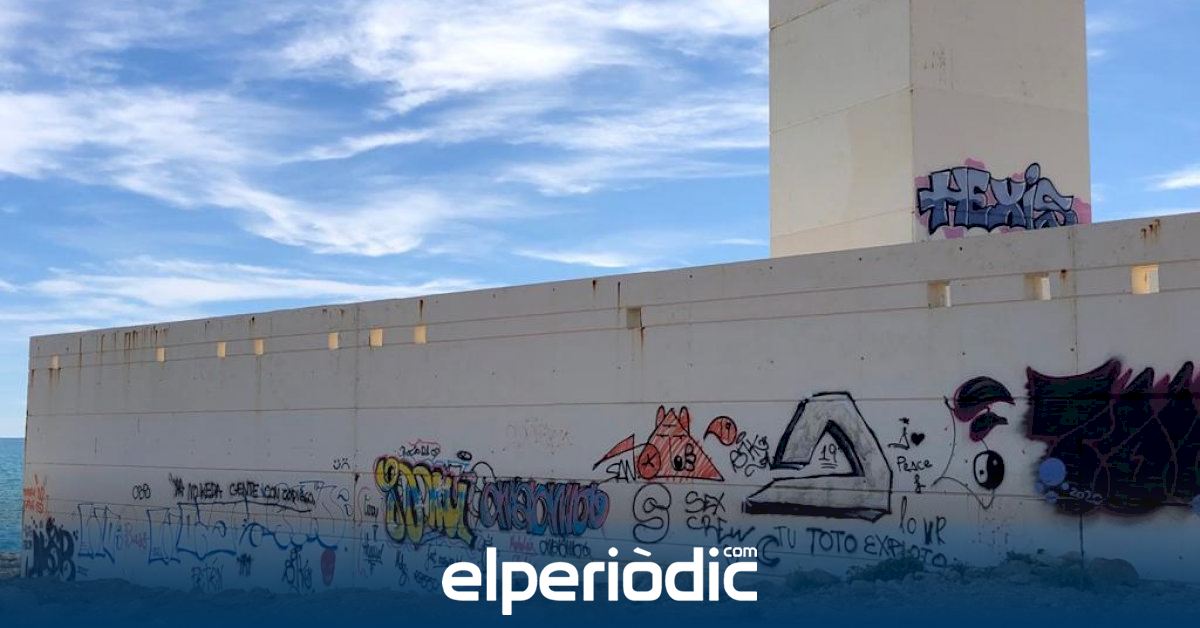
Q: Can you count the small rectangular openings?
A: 11